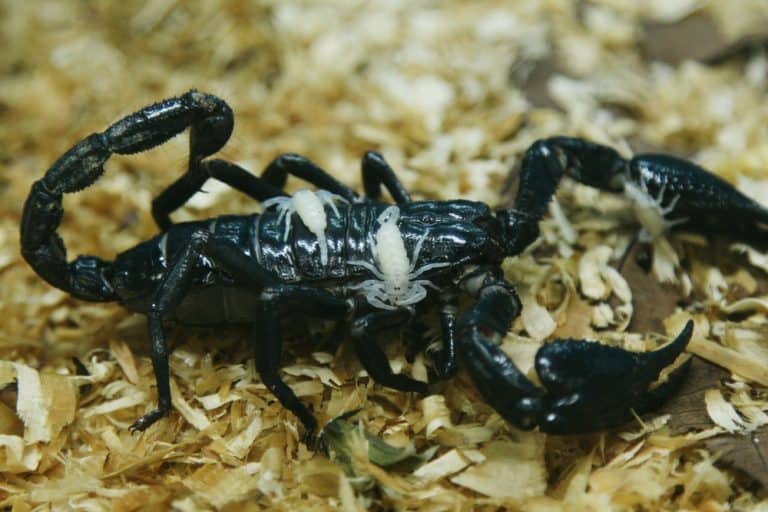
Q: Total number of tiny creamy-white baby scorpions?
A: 3